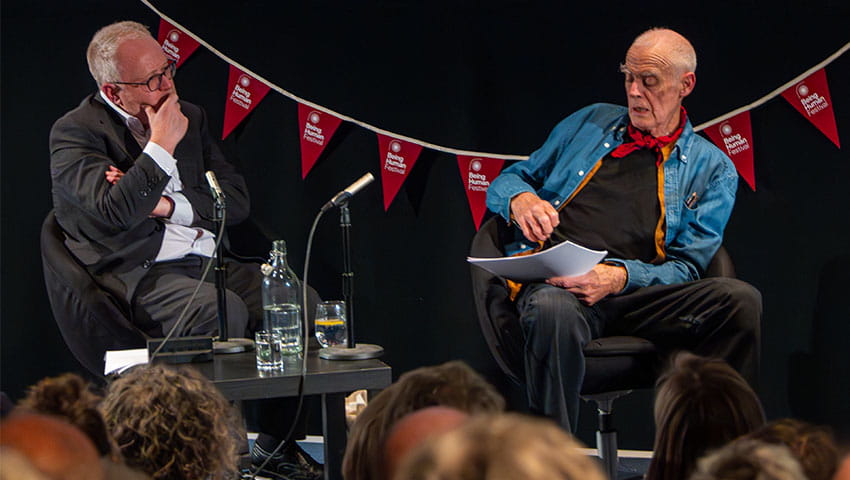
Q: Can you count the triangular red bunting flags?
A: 7